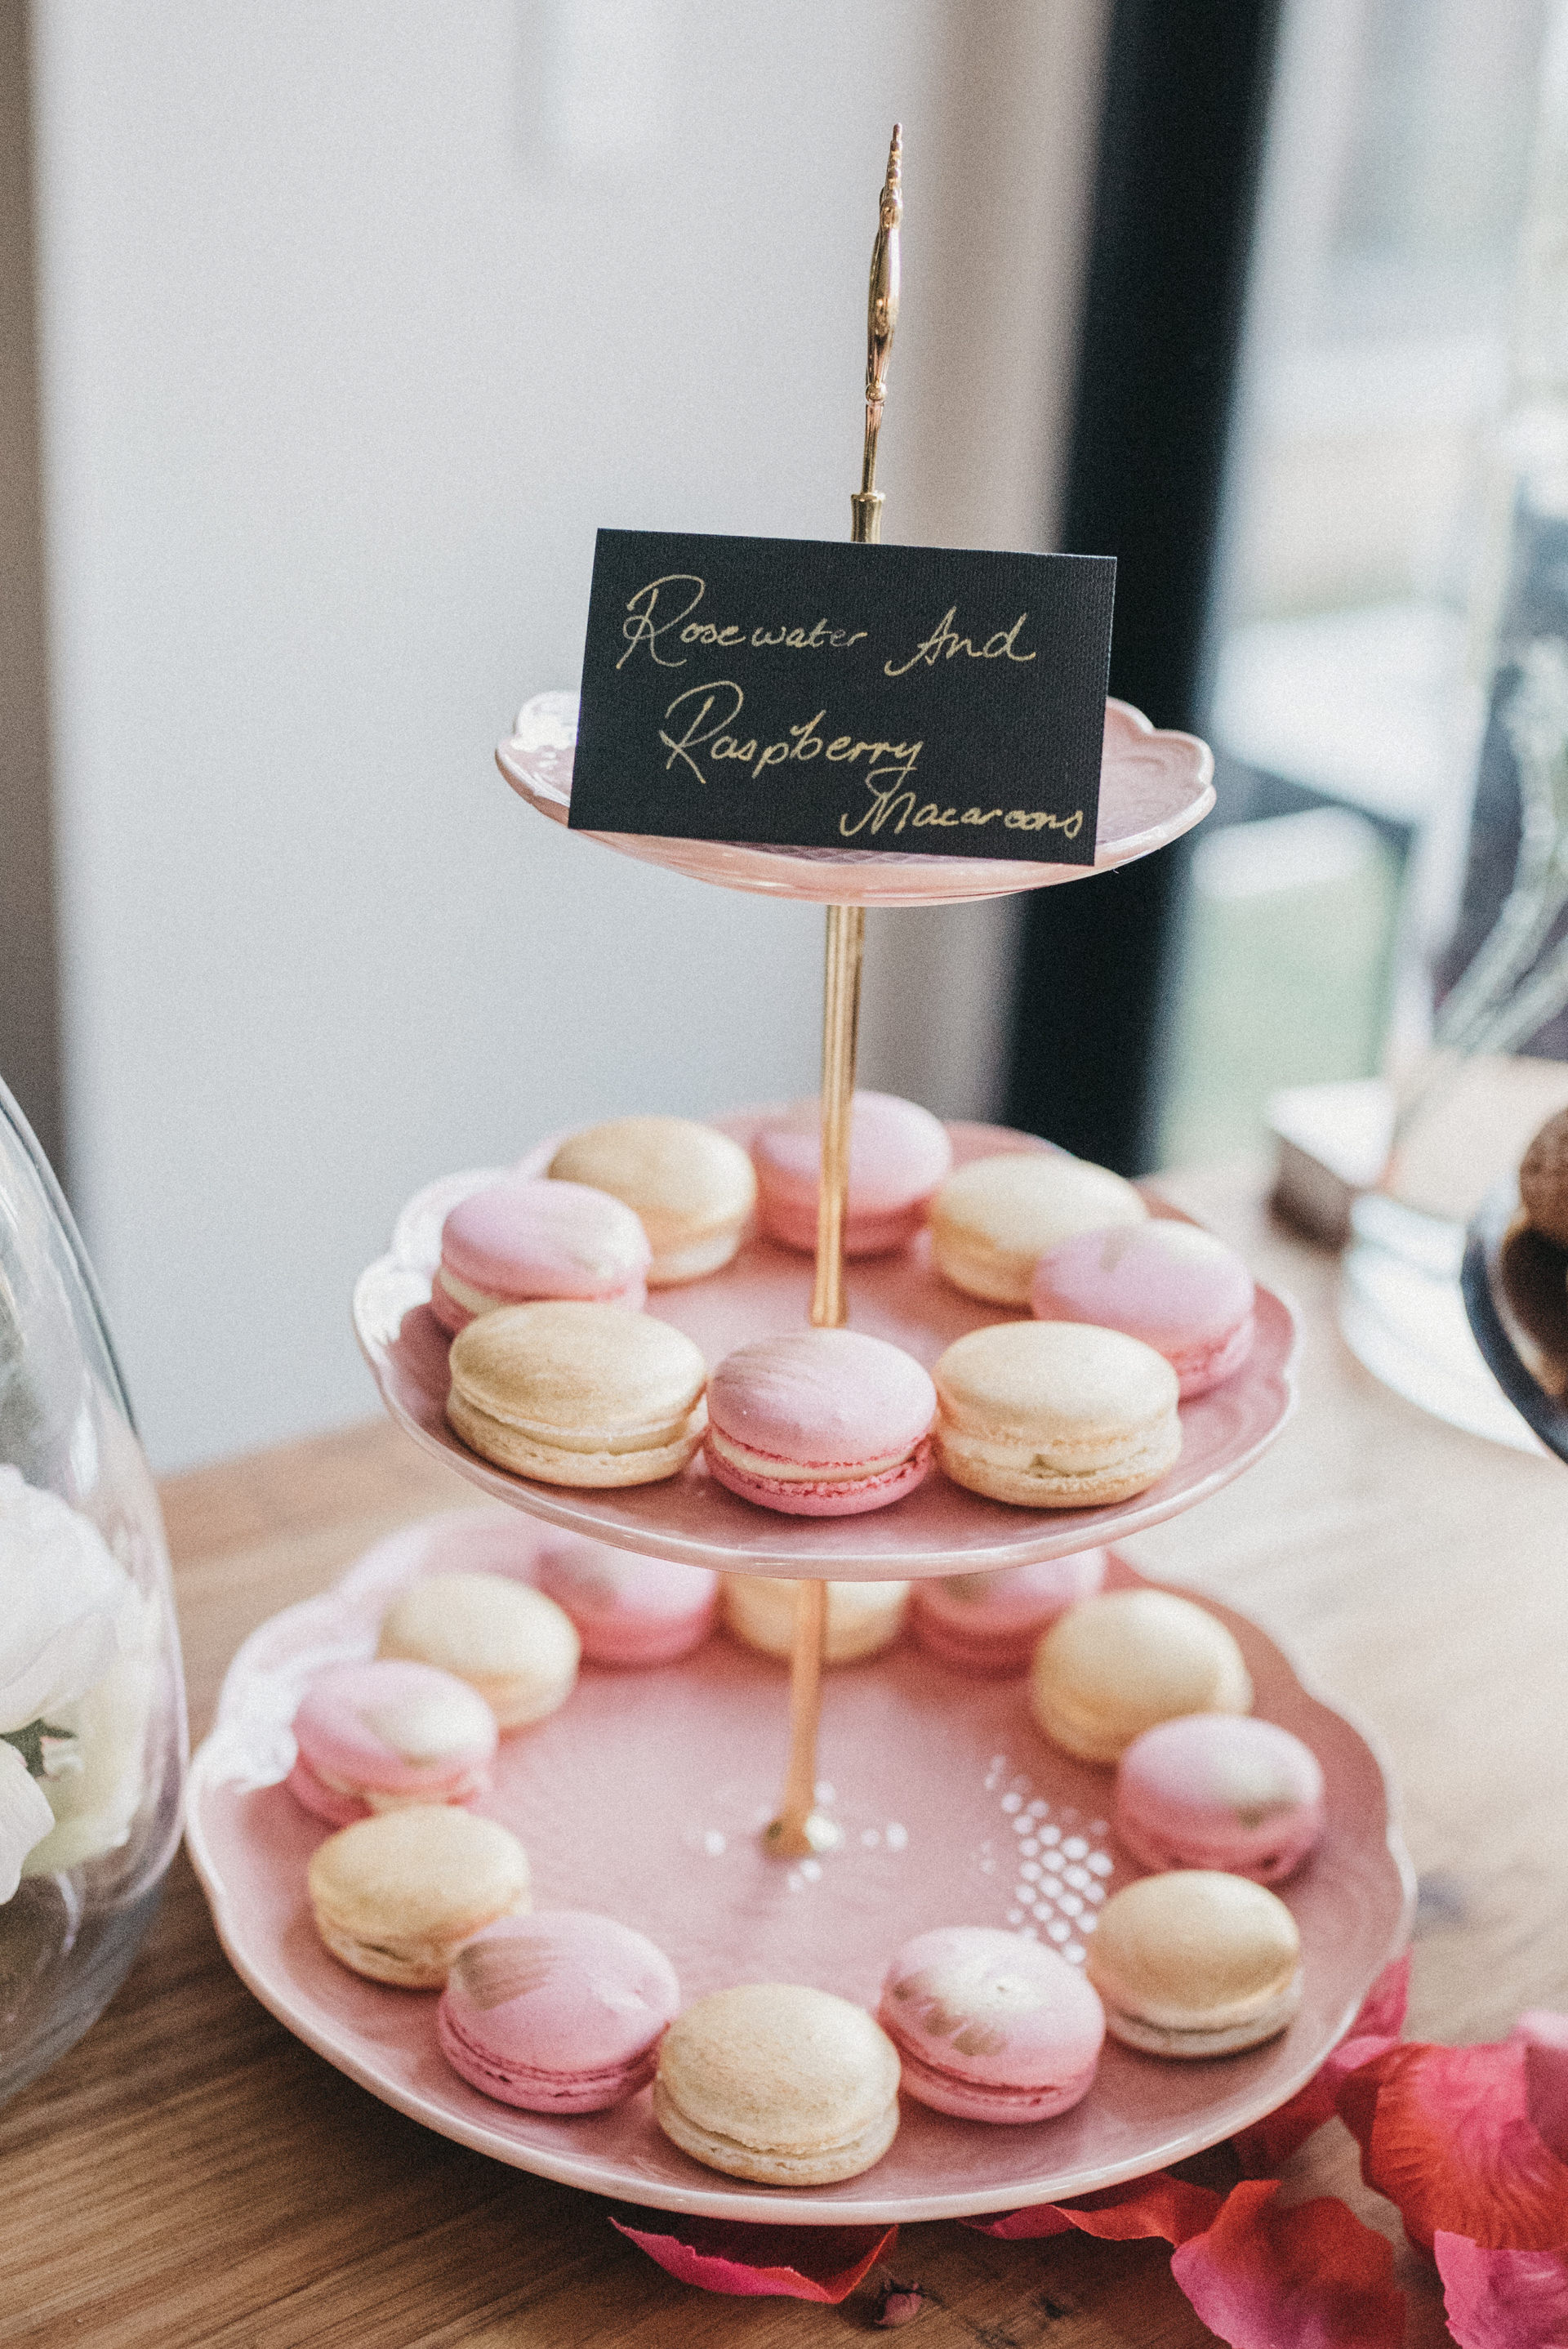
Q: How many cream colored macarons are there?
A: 10